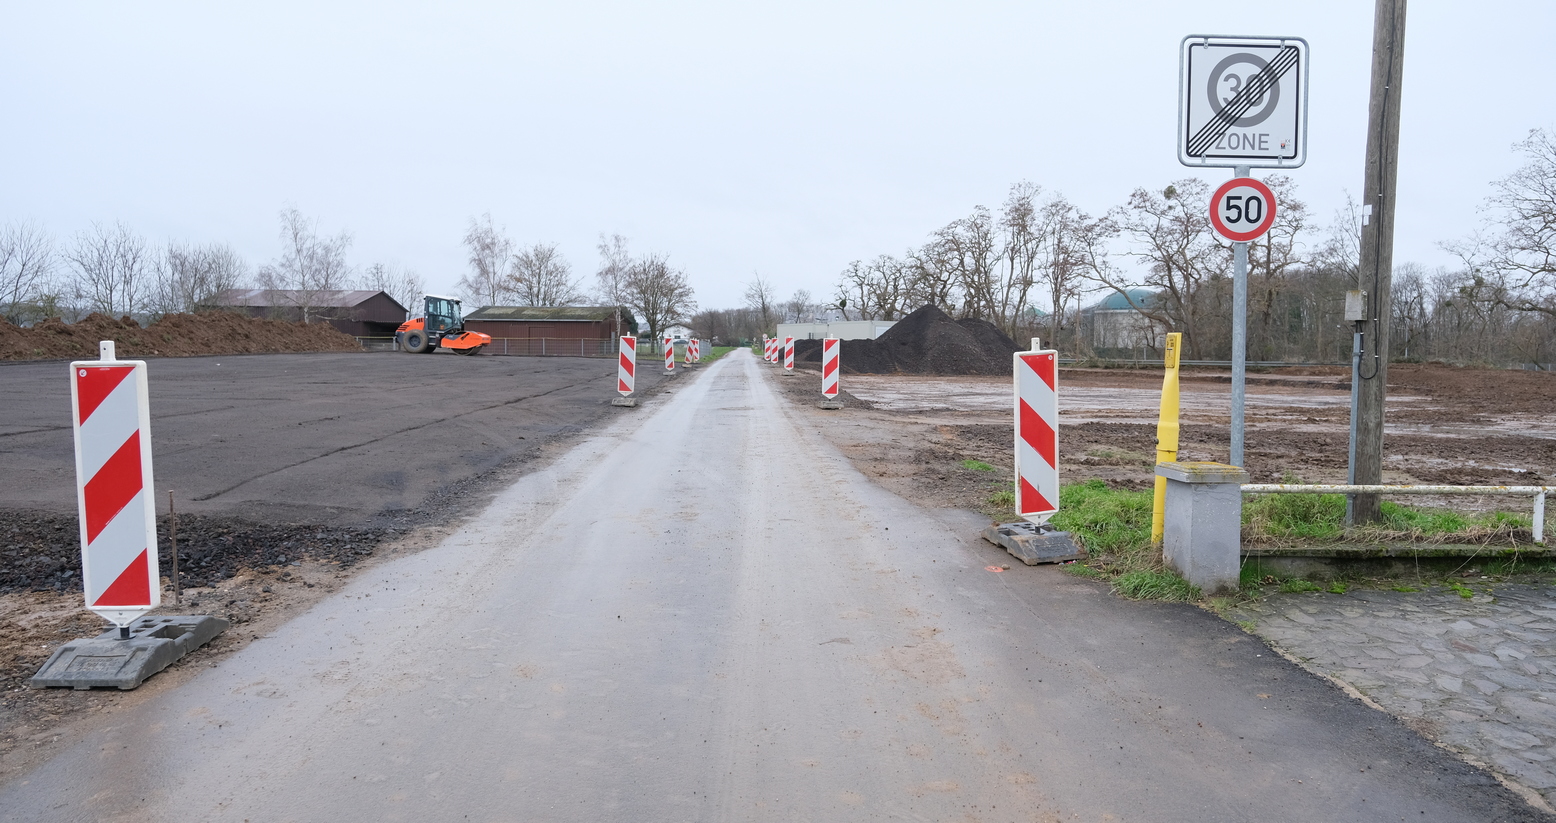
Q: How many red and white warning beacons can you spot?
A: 10